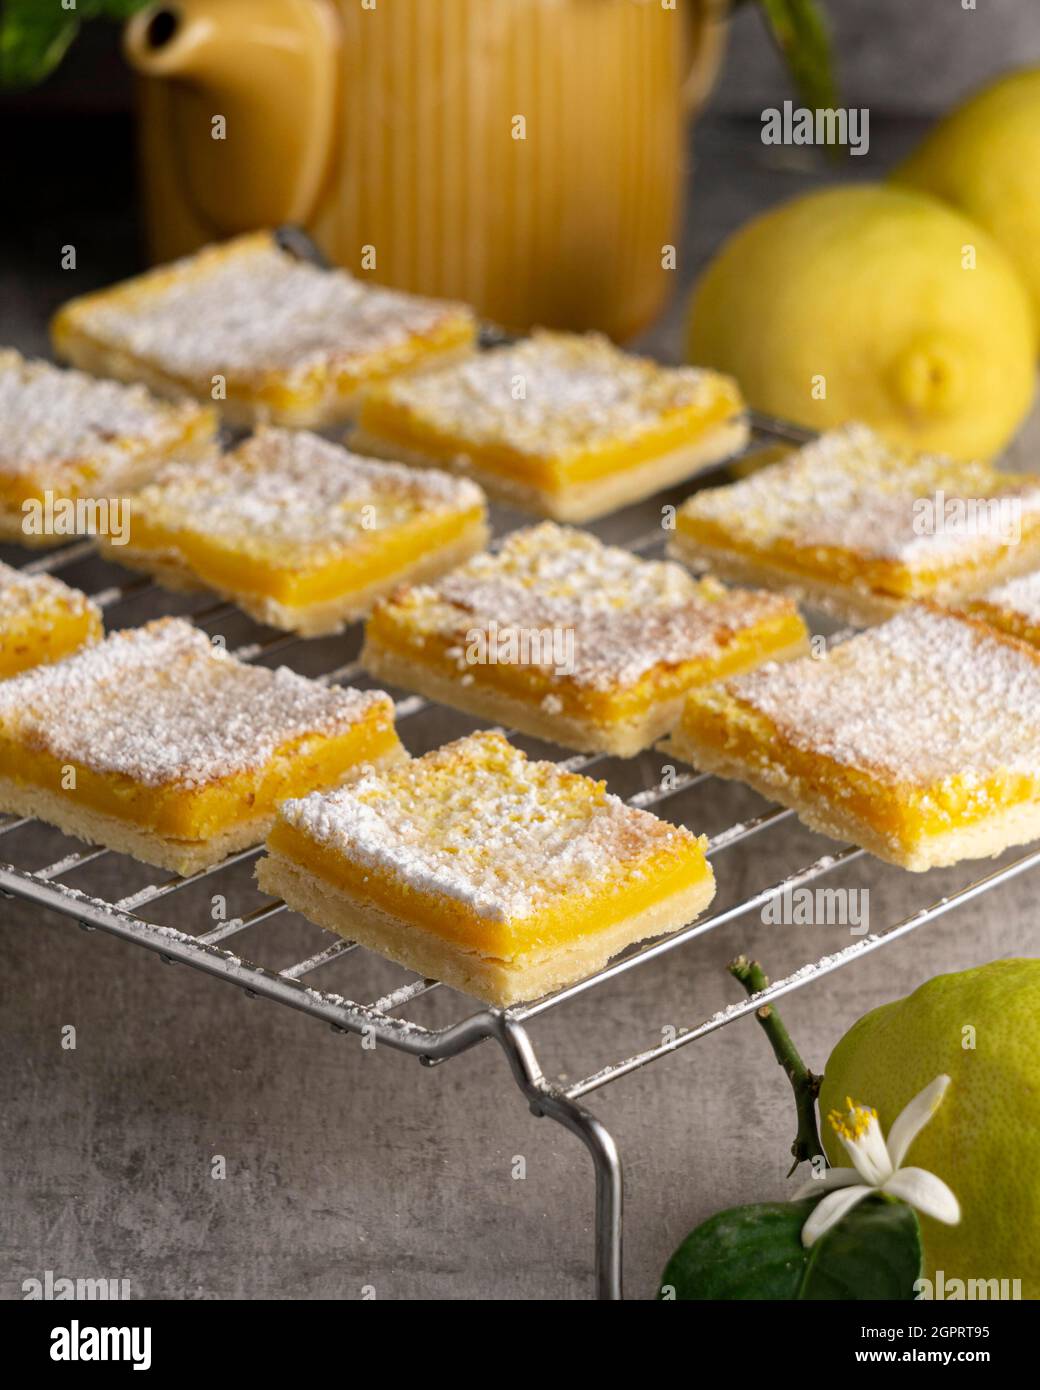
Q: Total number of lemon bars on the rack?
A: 11